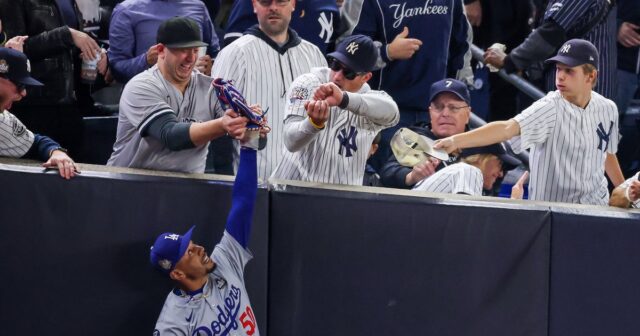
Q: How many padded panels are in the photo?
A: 3